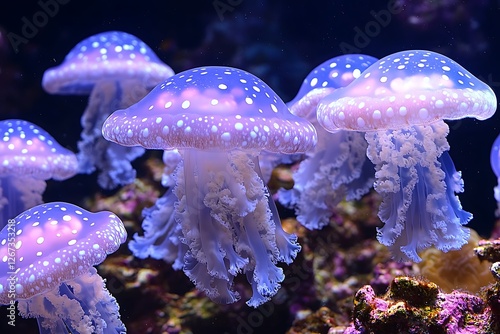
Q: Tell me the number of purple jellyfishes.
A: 7